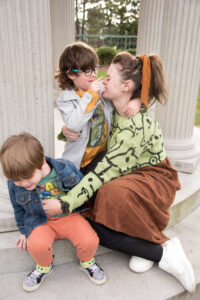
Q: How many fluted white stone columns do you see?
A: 4